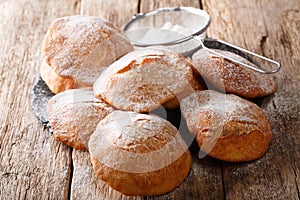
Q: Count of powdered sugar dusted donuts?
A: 6